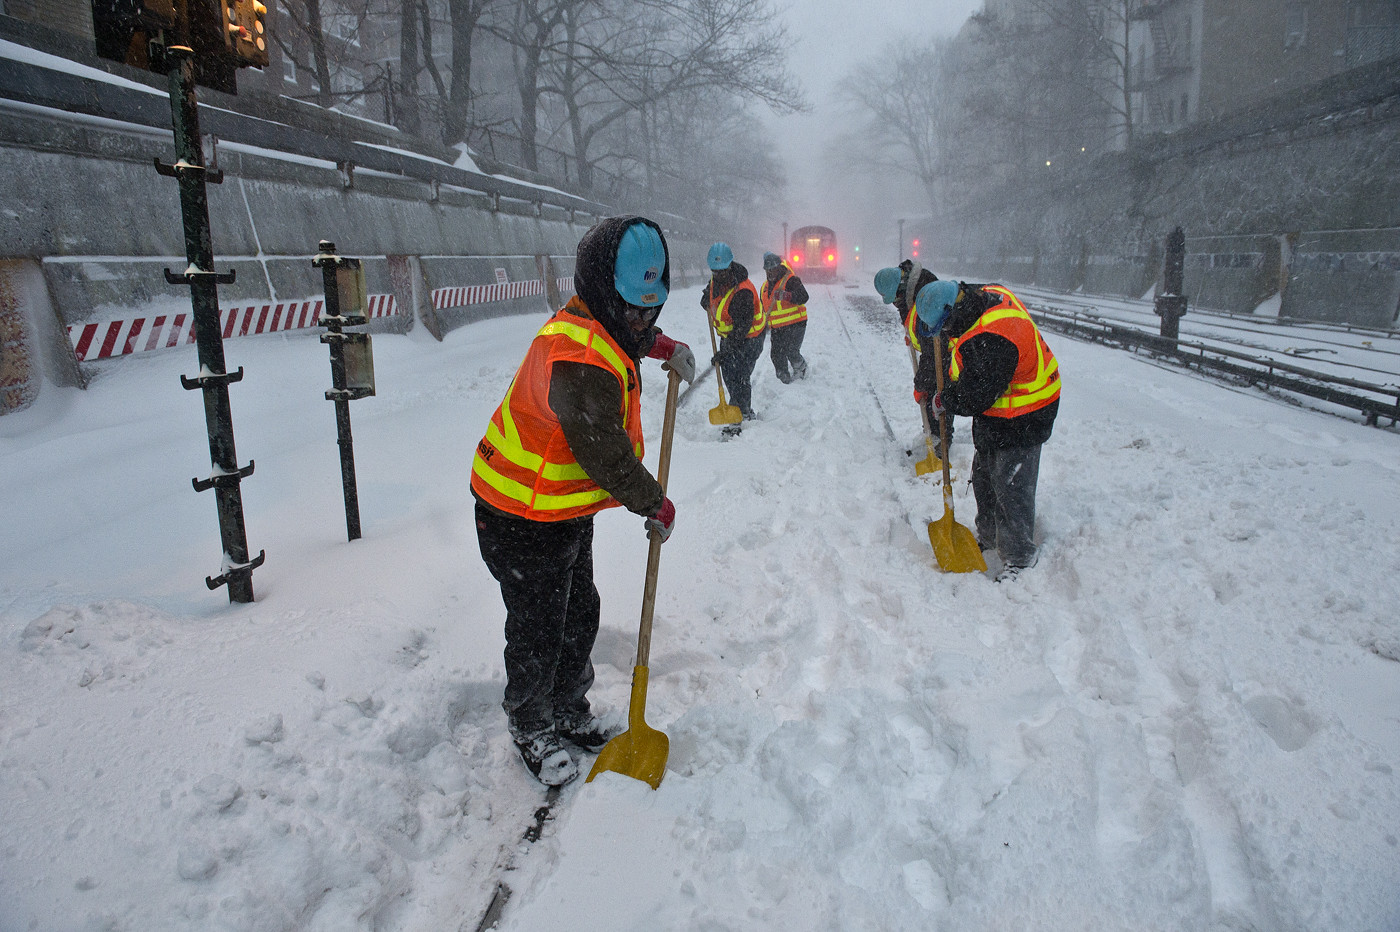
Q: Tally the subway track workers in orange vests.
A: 5